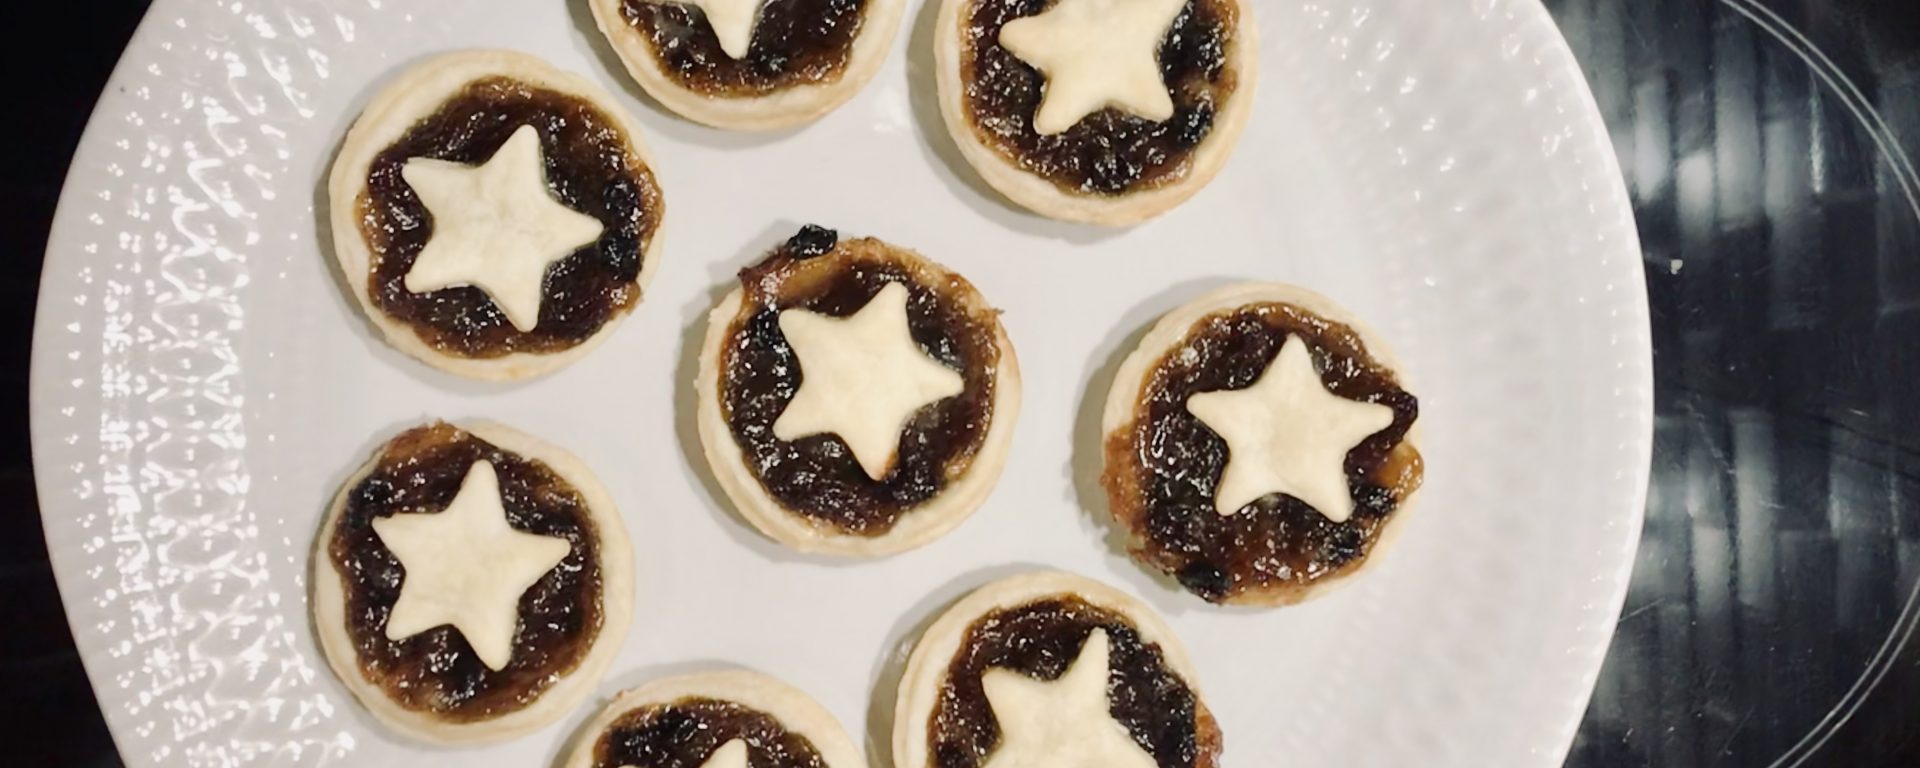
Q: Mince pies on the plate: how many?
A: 8